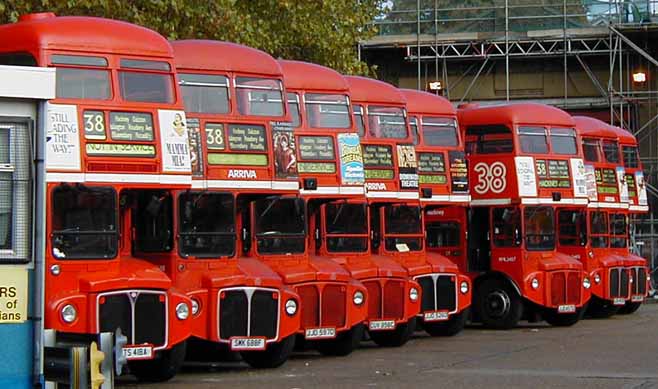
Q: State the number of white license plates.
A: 8